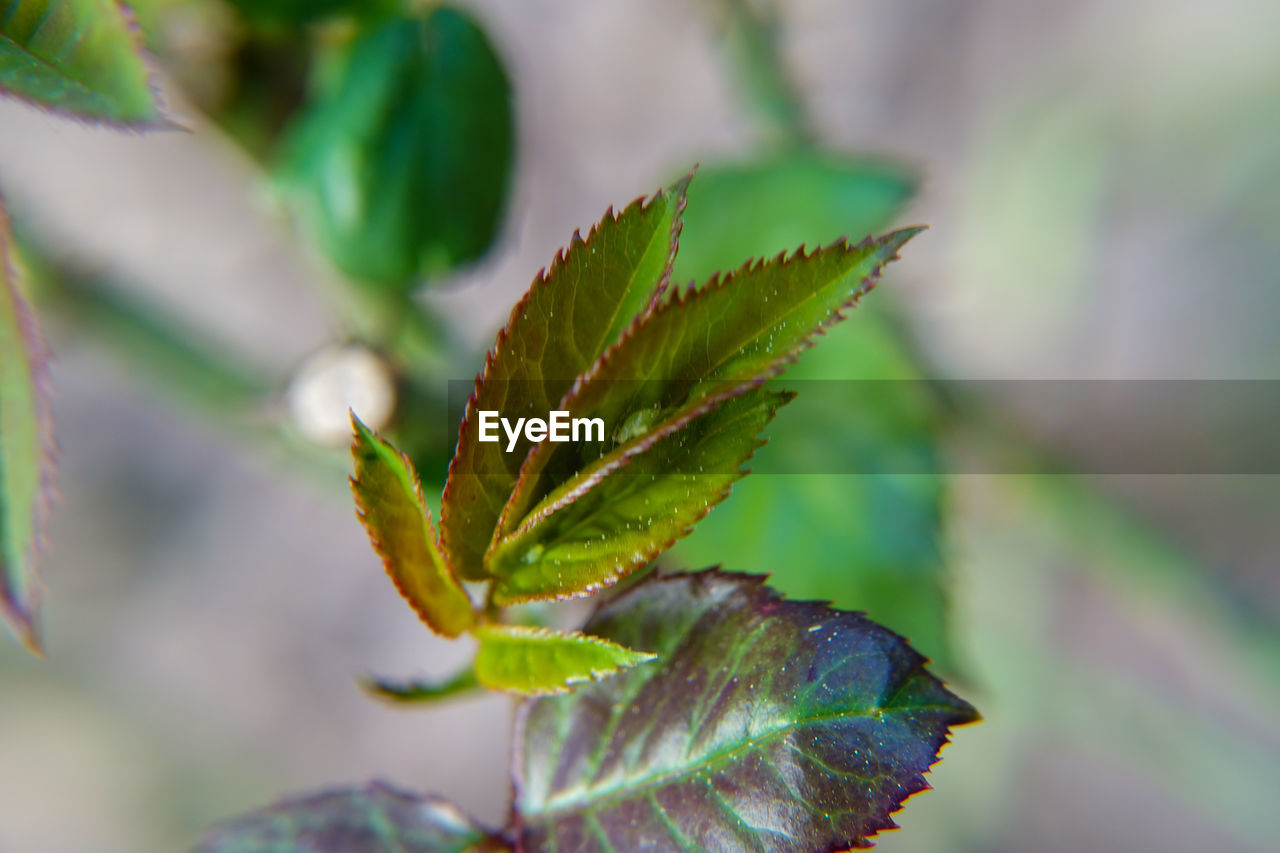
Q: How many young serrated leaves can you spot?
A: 5